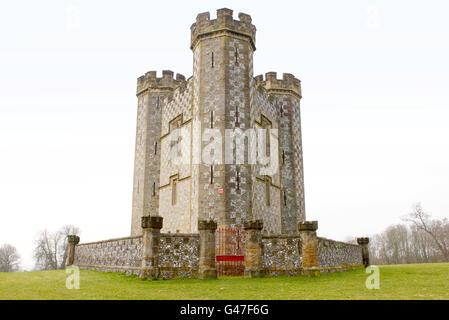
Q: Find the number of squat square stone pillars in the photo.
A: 6